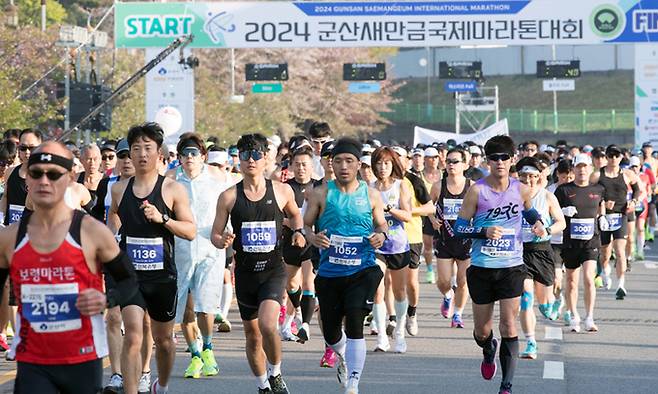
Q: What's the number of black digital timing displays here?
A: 4